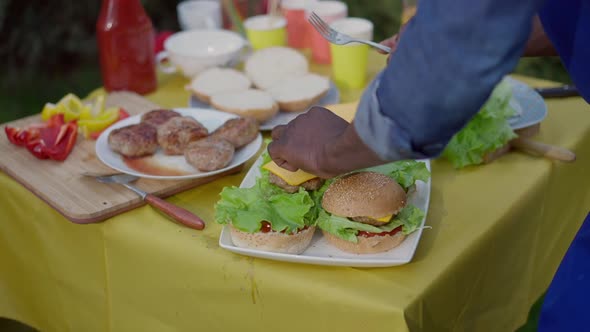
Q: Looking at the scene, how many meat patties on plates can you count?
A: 7